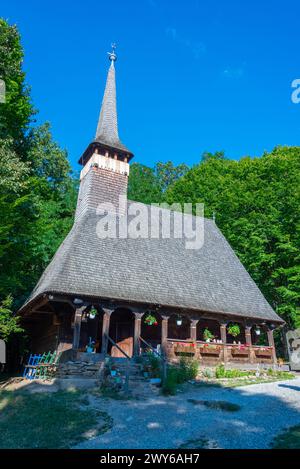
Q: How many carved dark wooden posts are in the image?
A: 8